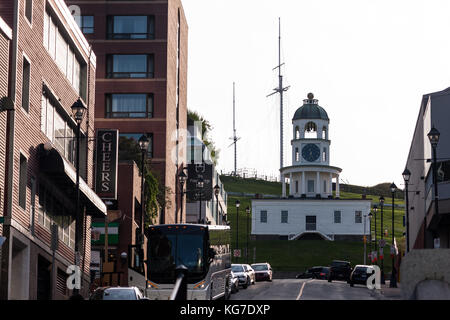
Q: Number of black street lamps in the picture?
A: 13